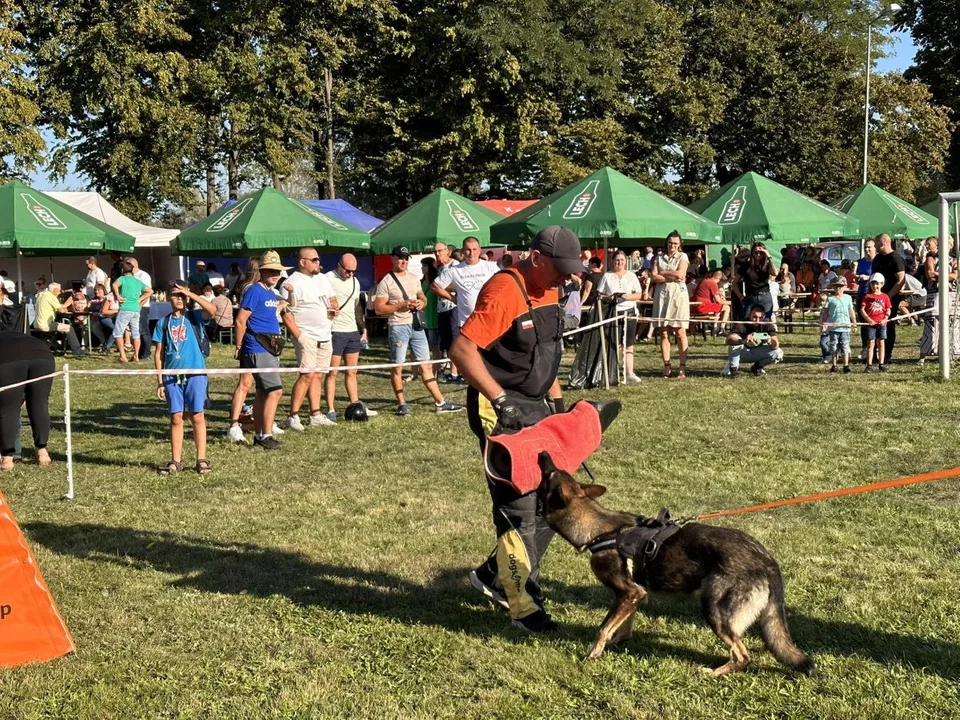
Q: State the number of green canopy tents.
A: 7